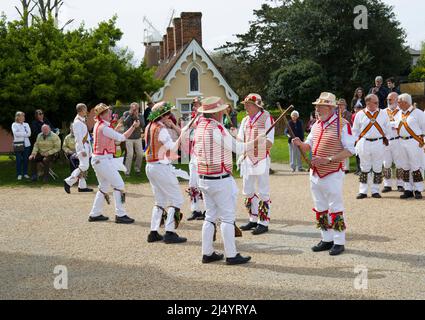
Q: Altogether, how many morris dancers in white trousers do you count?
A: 10